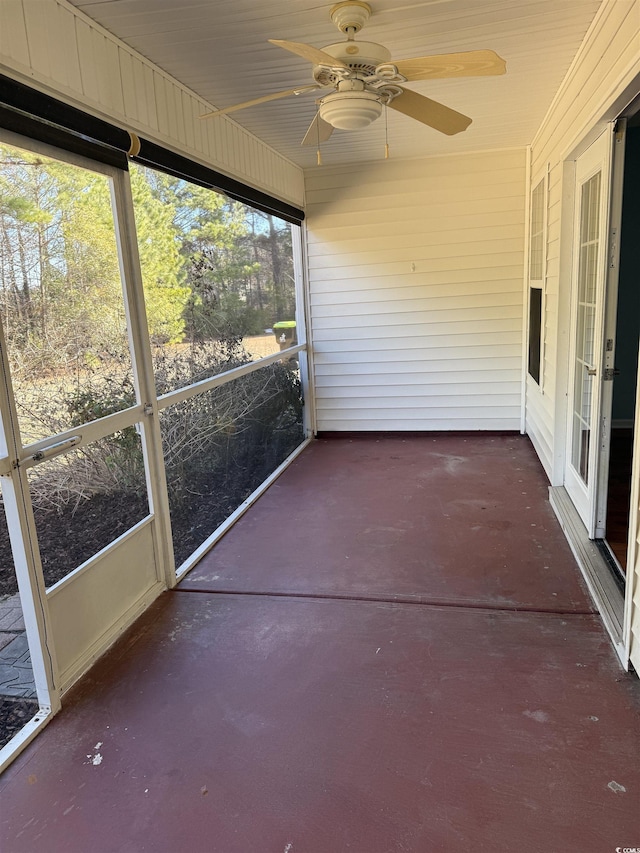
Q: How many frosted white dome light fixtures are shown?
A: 1